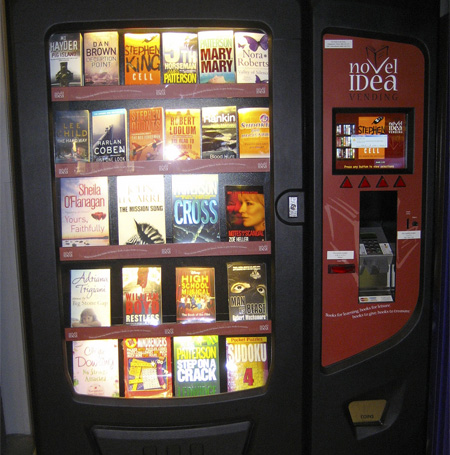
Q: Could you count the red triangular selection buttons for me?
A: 4